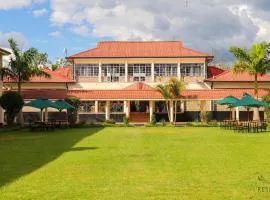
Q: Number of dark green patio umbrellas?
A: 4